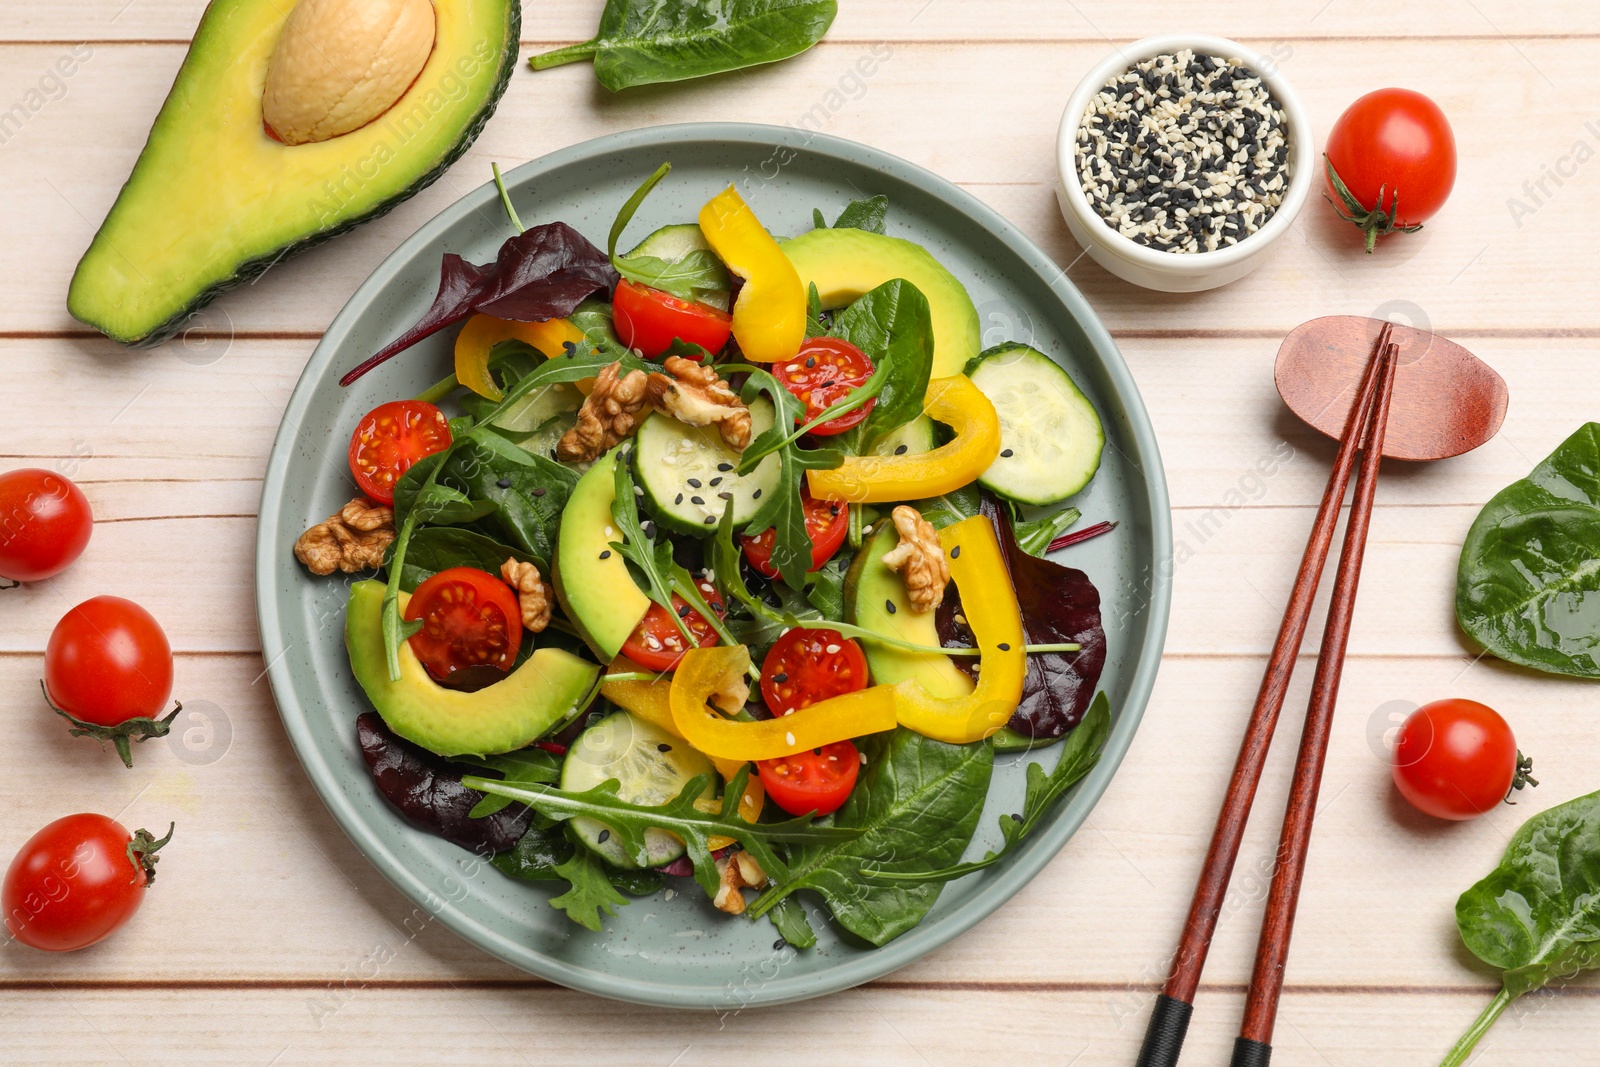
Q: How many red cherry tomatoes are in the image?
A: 13